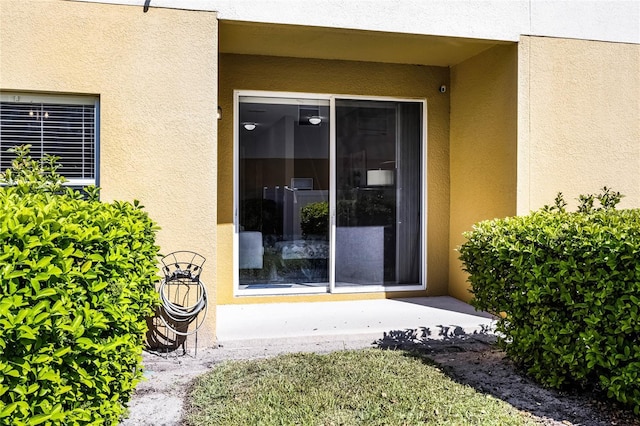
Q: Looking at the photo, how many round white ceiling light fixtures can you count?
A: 2